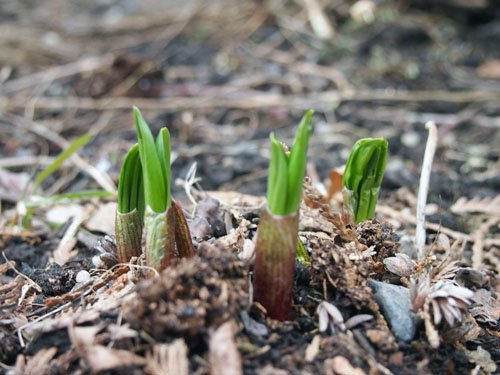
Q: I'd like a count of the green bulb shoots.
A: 4